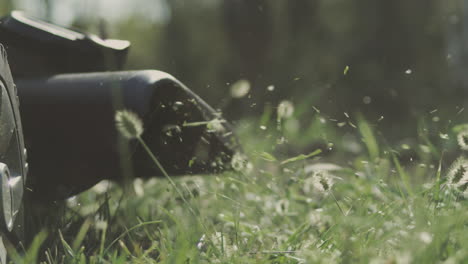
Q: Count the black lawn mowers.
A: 1